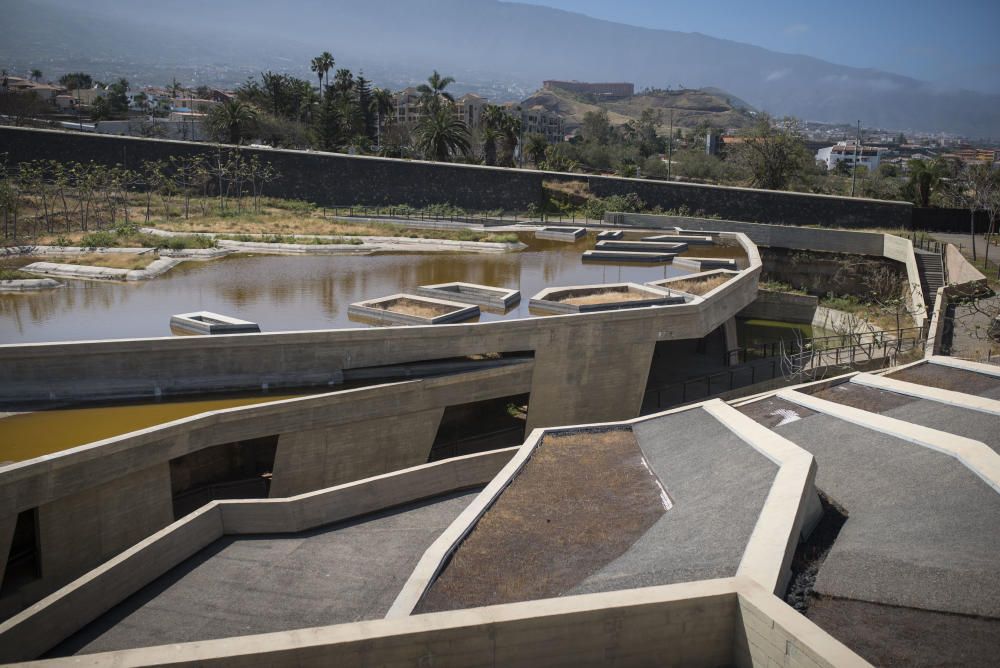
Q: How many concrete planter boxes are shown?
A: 11